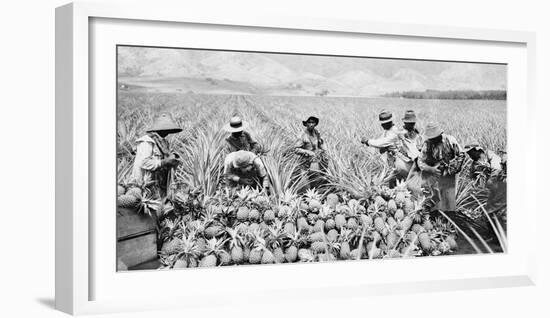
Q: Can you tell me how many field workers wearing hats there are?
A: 8